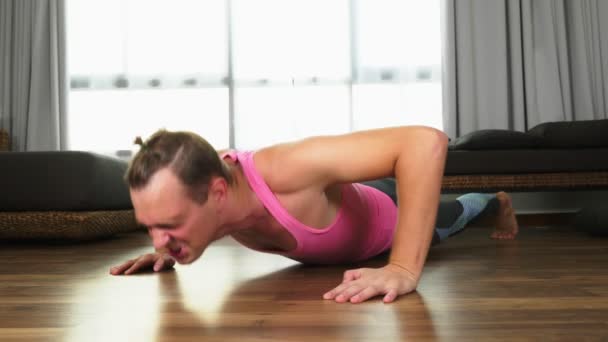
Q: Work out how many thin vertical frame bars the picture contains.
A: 2